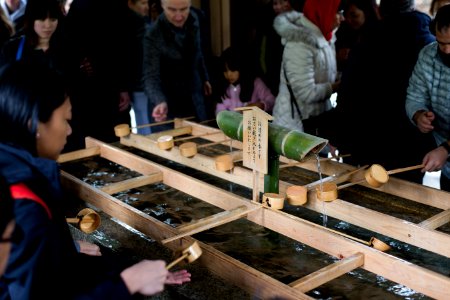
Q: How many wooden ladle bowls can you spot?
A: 11